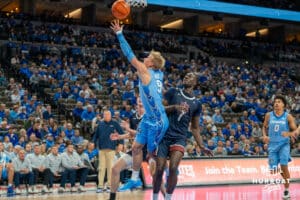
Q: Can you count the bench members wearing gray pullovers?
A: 5